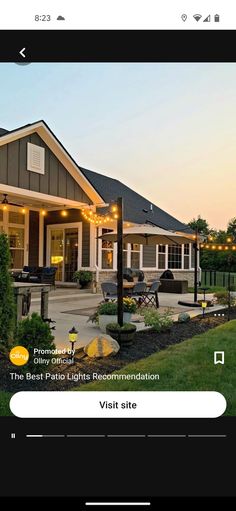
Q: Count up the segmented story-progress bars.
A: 5